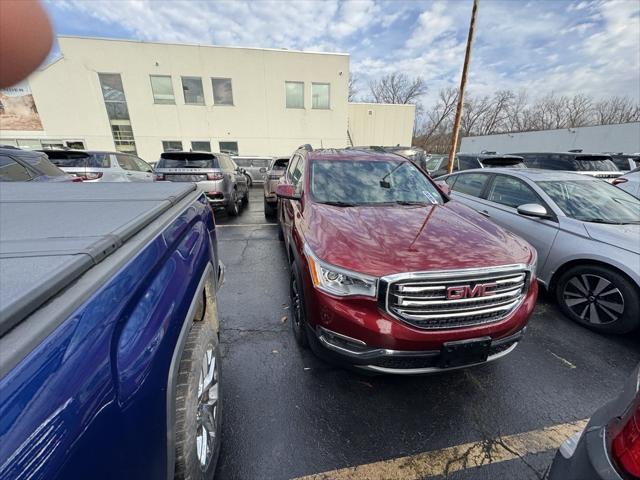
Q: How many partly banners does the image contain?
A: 1